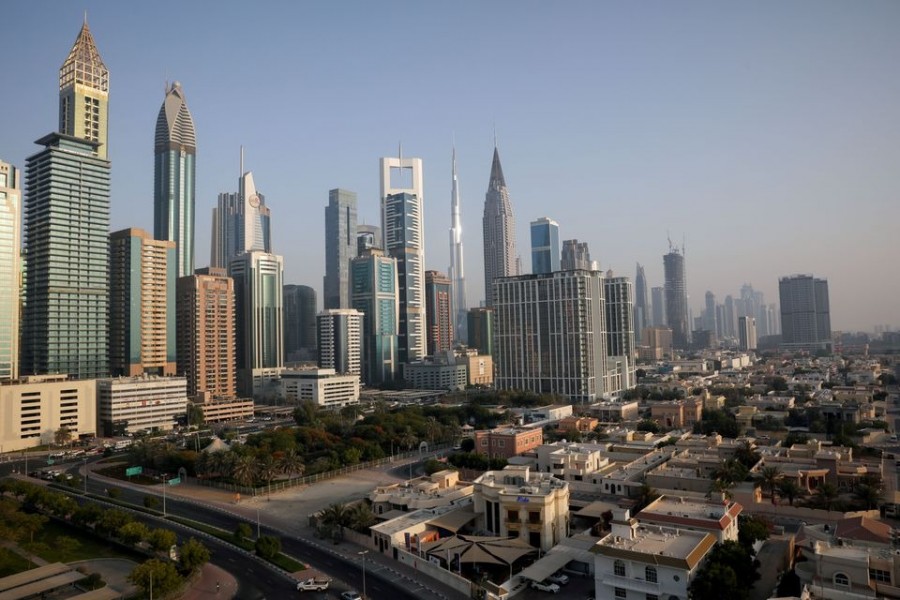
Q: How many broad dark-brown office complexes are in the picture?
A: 1